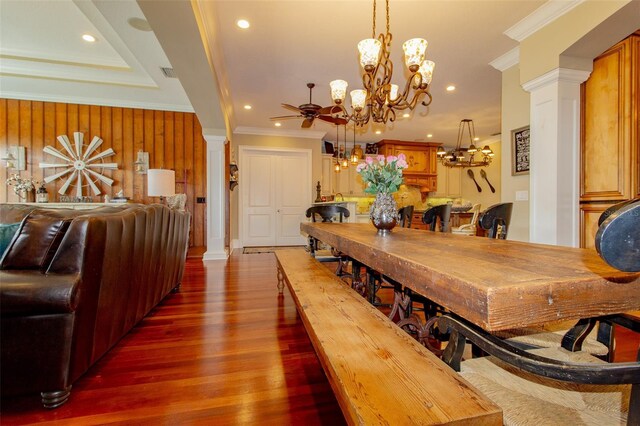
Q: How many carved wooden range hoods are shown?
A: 1